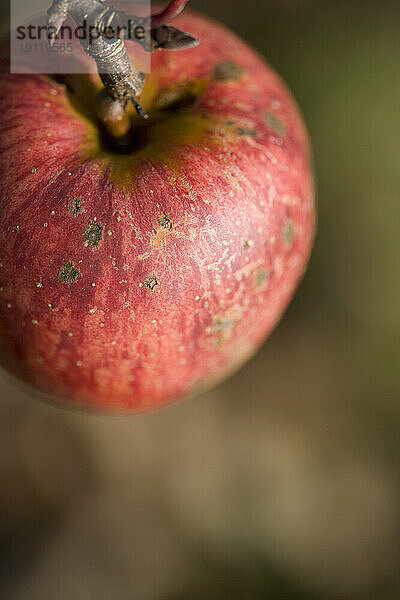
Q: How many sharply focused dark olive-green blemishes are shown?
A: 5